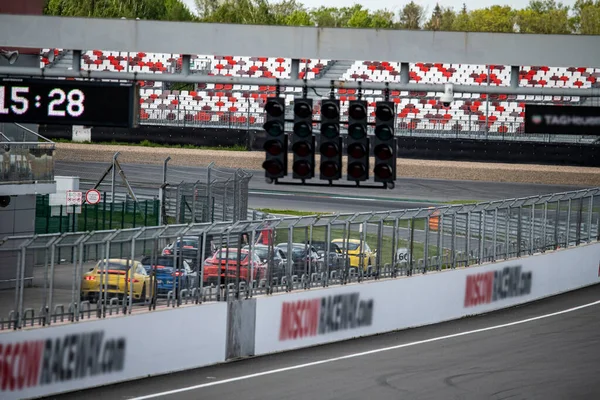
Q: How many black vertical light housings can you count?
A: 5